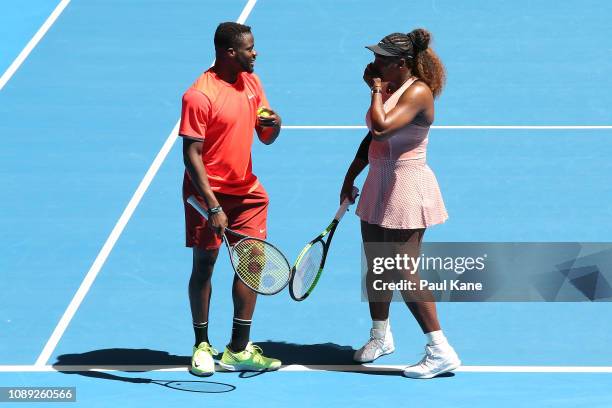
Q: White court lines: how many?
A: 4